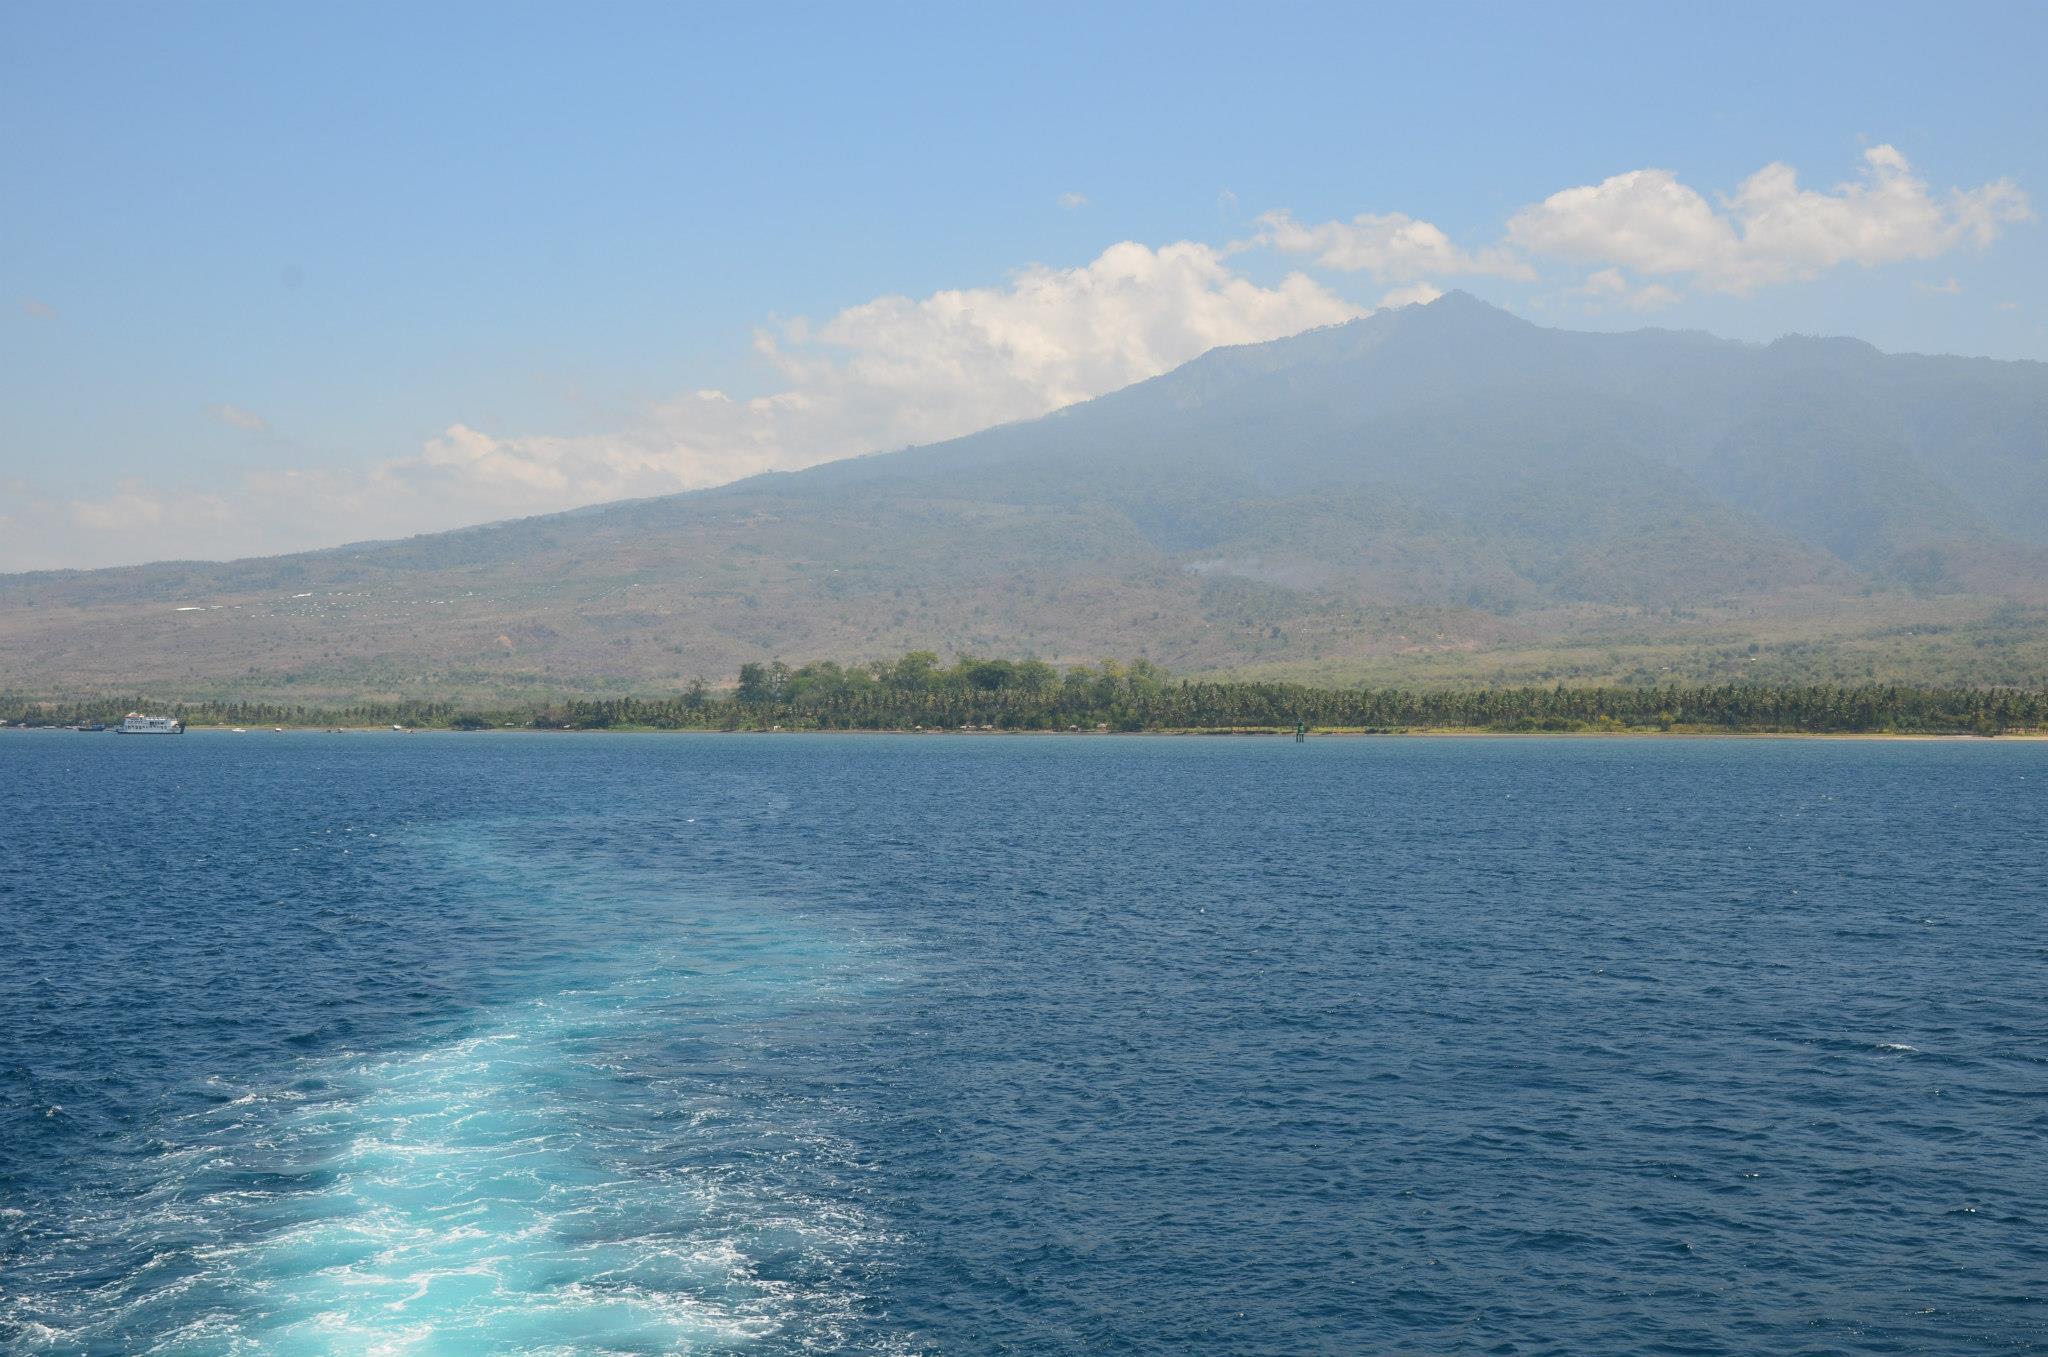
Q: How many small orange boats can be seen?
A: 0